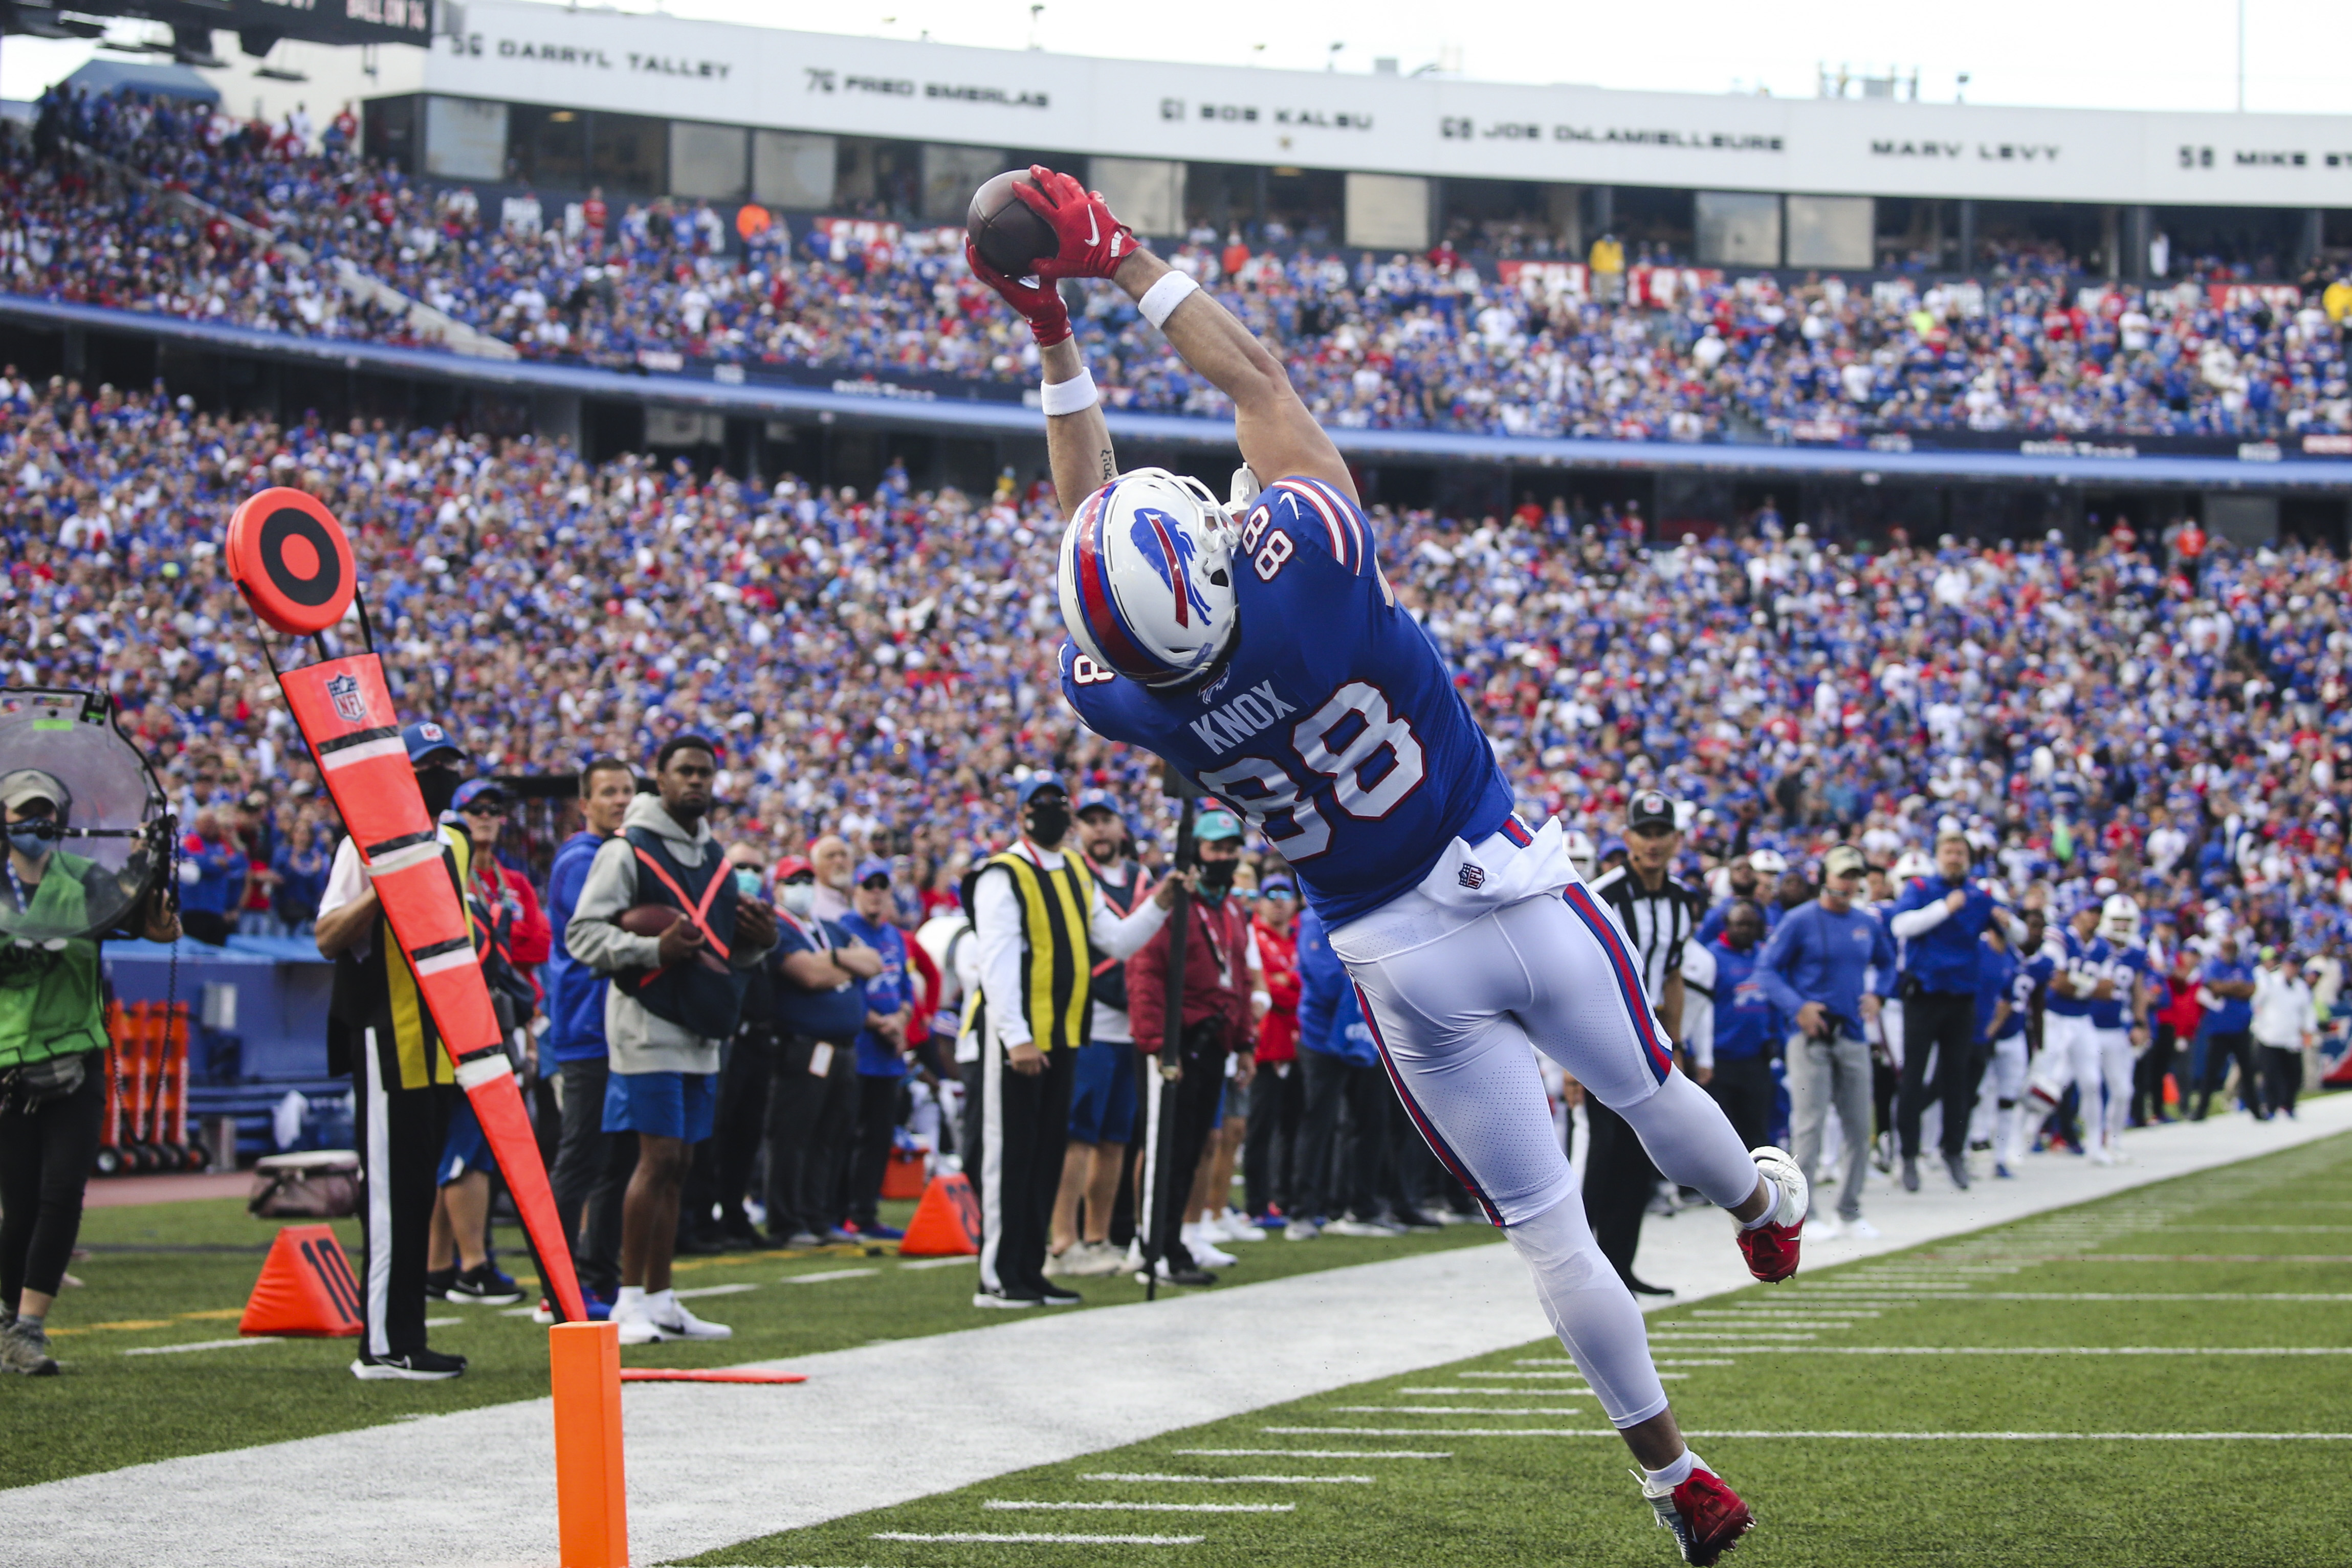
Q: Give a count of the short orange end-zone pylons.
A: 1